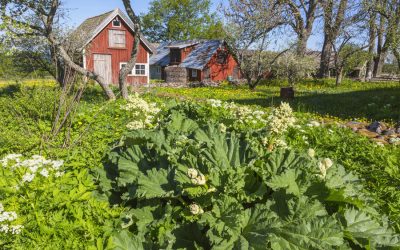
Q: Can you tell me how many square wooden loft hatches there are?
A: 1